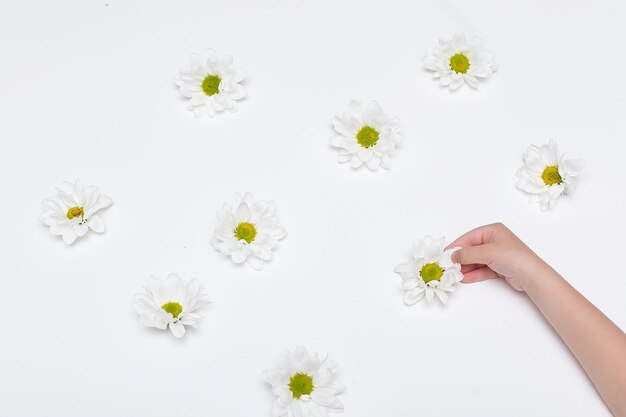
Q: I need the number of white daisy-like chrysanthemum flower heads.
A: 9